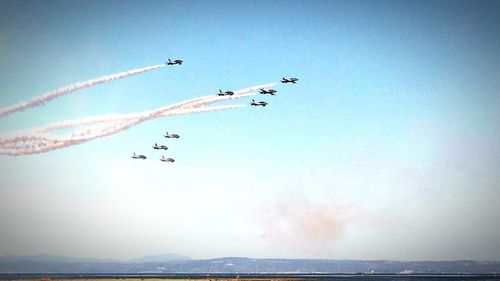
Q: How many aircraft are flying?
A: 9